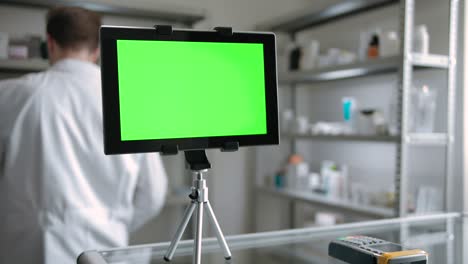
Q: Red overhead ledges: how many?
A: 0